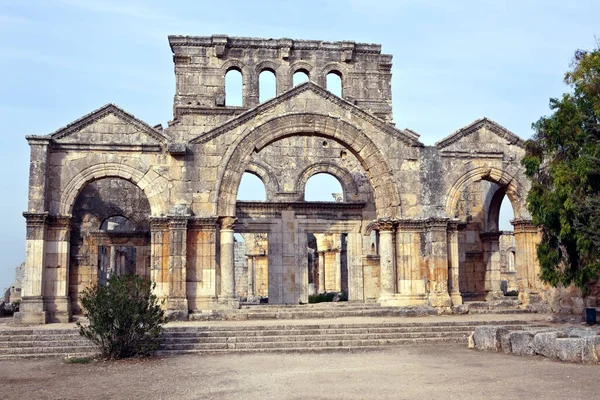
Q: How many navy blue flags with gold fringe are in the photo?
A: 0